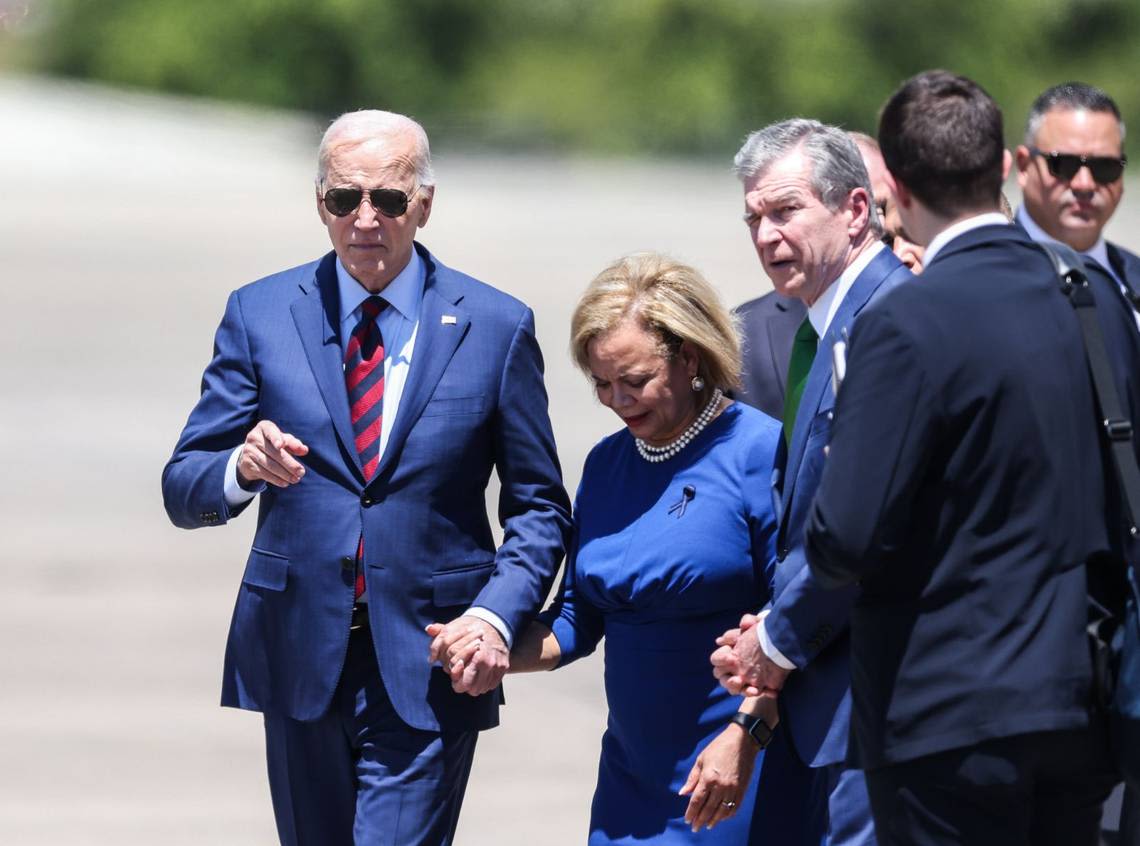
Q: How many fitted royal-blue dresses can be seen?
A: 1